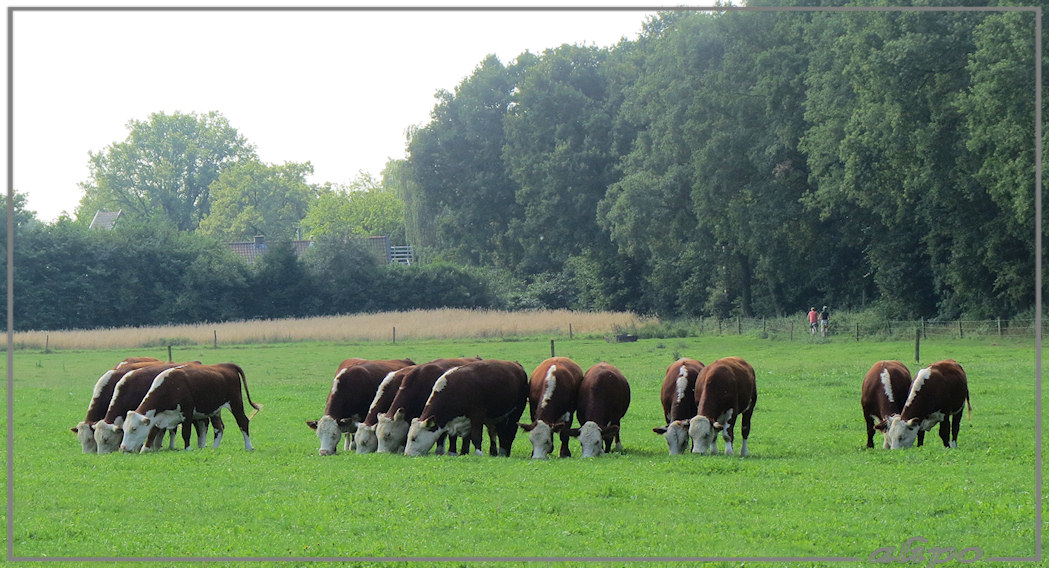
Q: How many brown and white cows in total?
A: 13